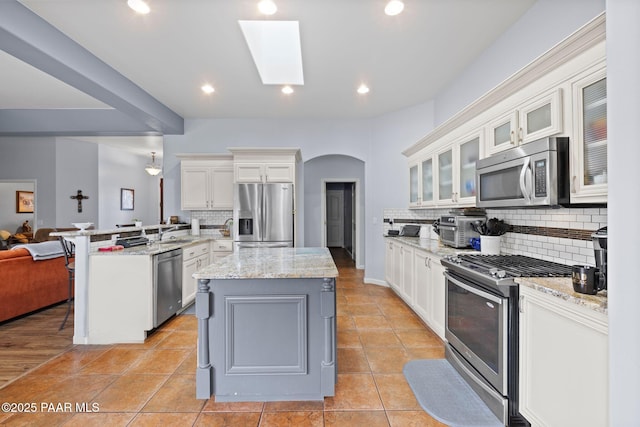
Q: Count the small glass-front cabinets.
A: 2